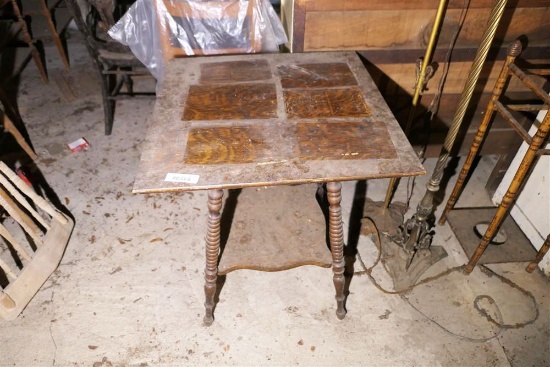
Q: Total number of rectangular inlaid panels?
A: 6